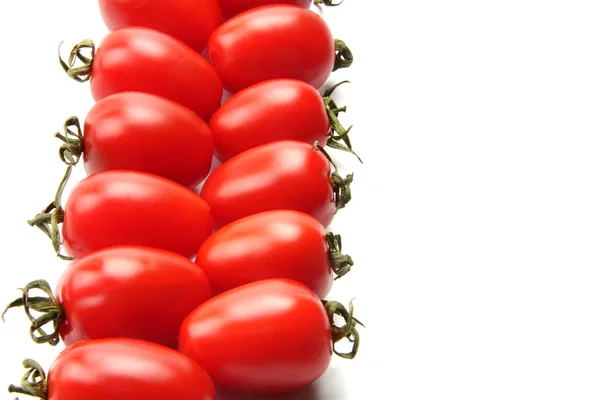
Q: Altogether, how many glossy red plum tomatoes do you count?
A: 12